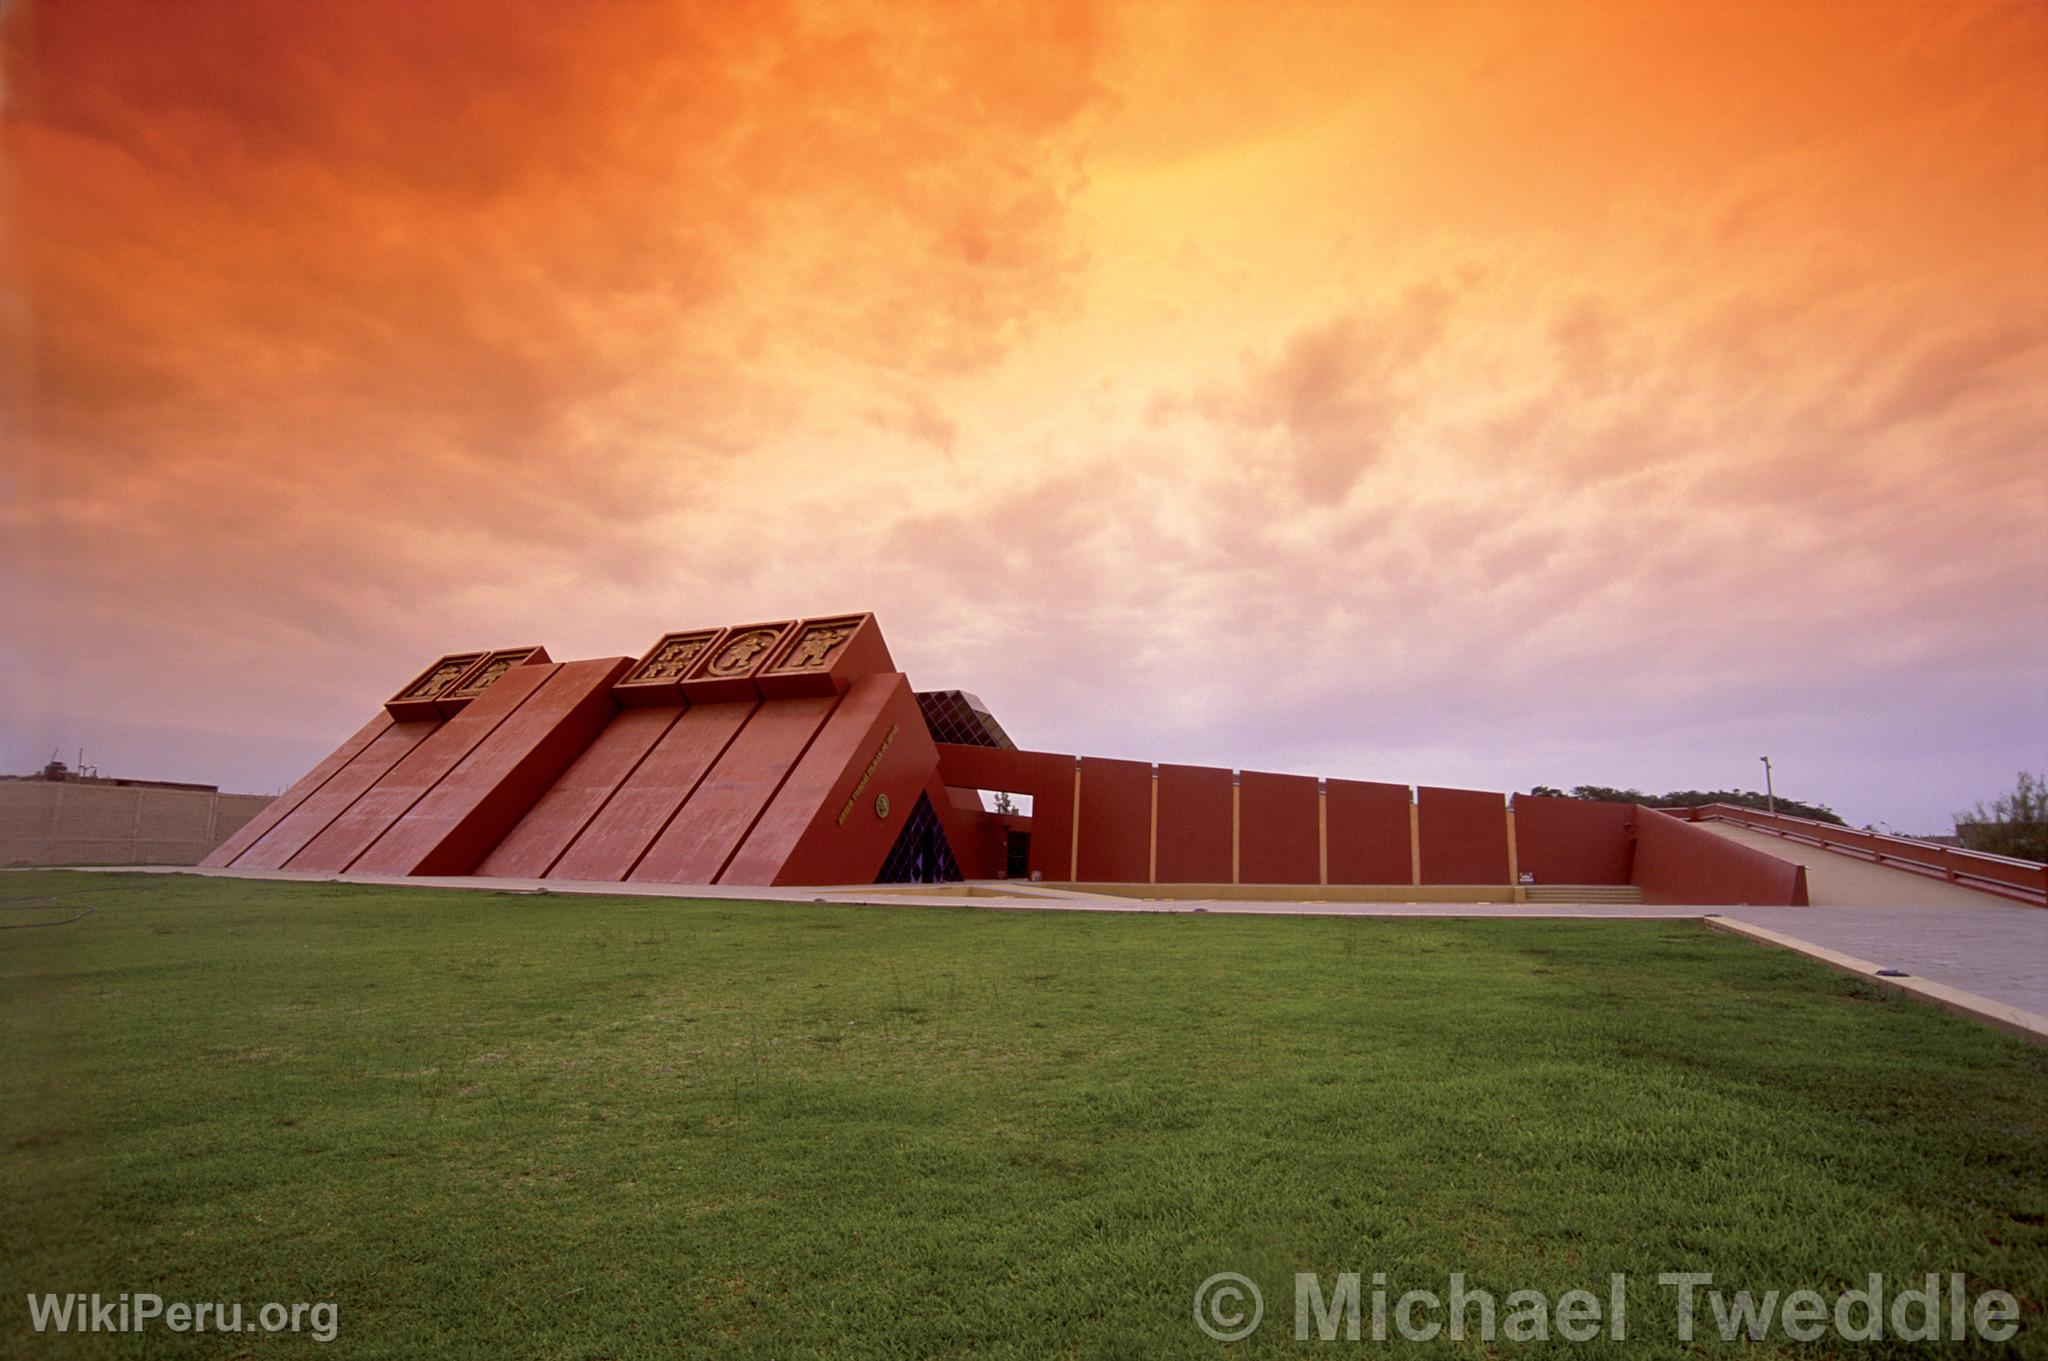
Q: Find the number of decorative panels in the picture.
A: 5